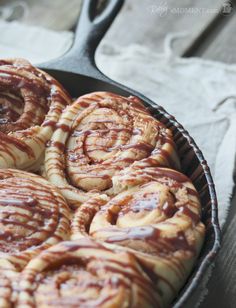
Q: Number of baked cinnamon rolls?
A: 5